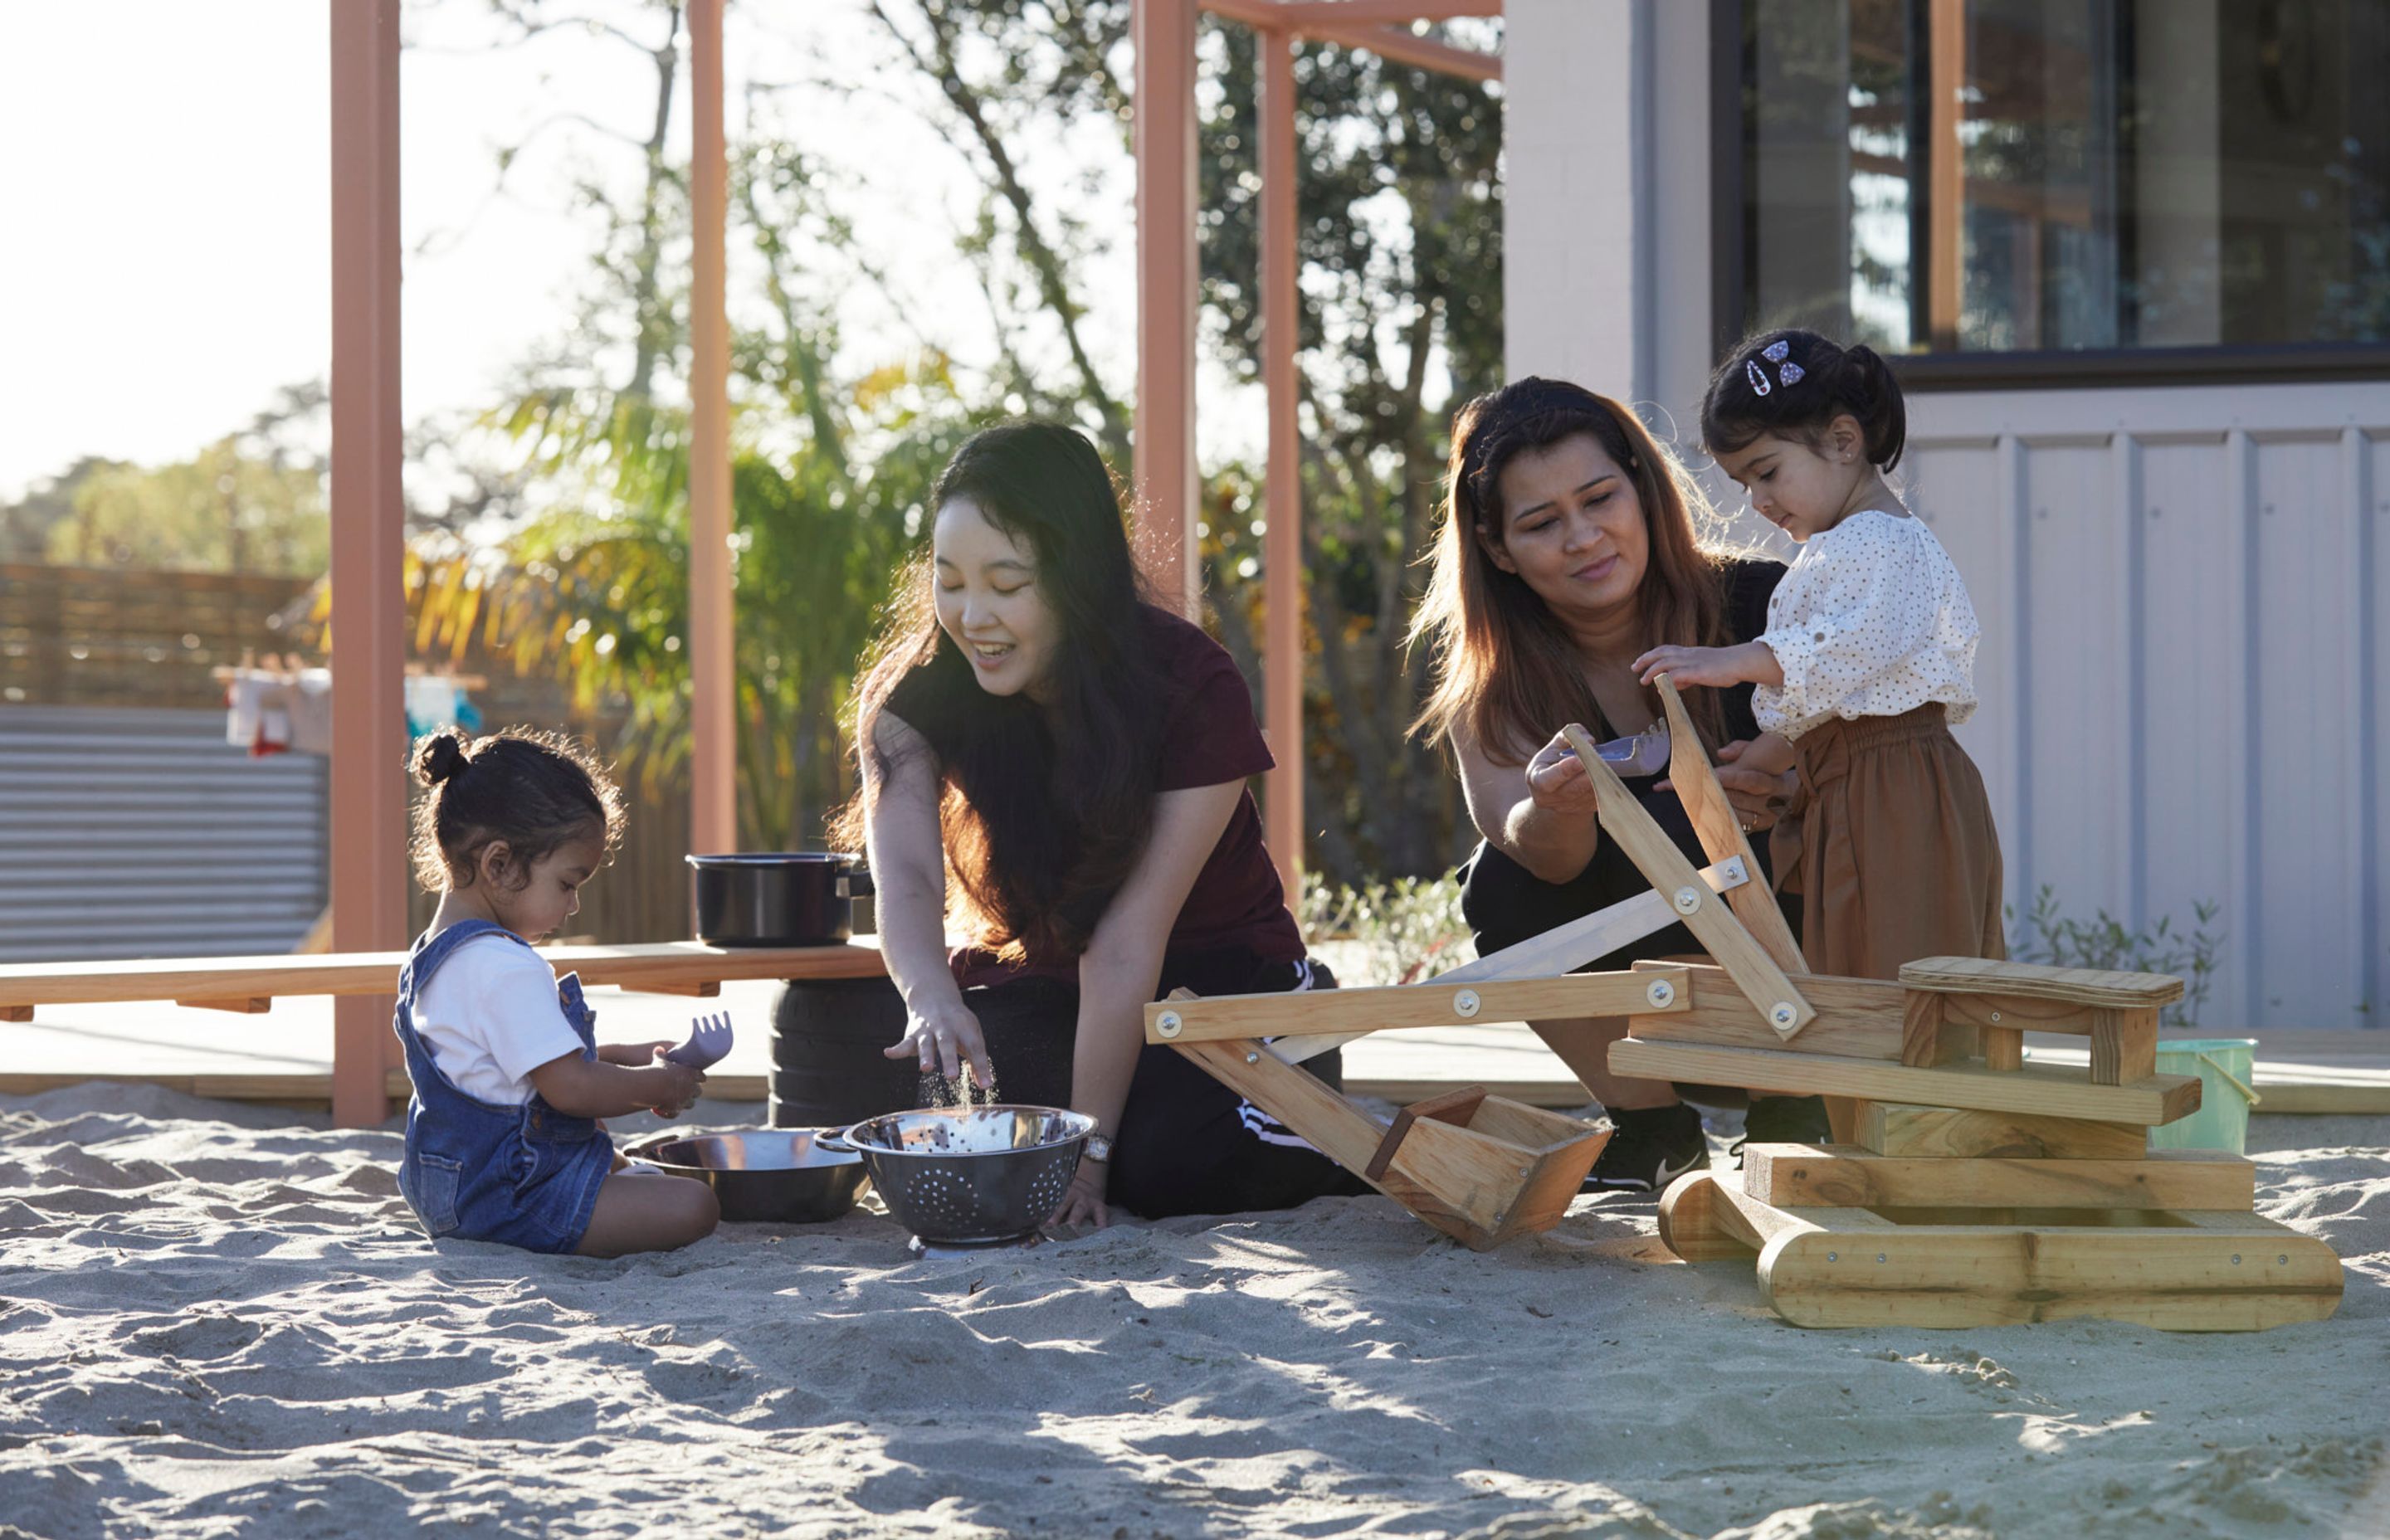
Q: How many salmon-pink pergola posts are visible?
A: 4